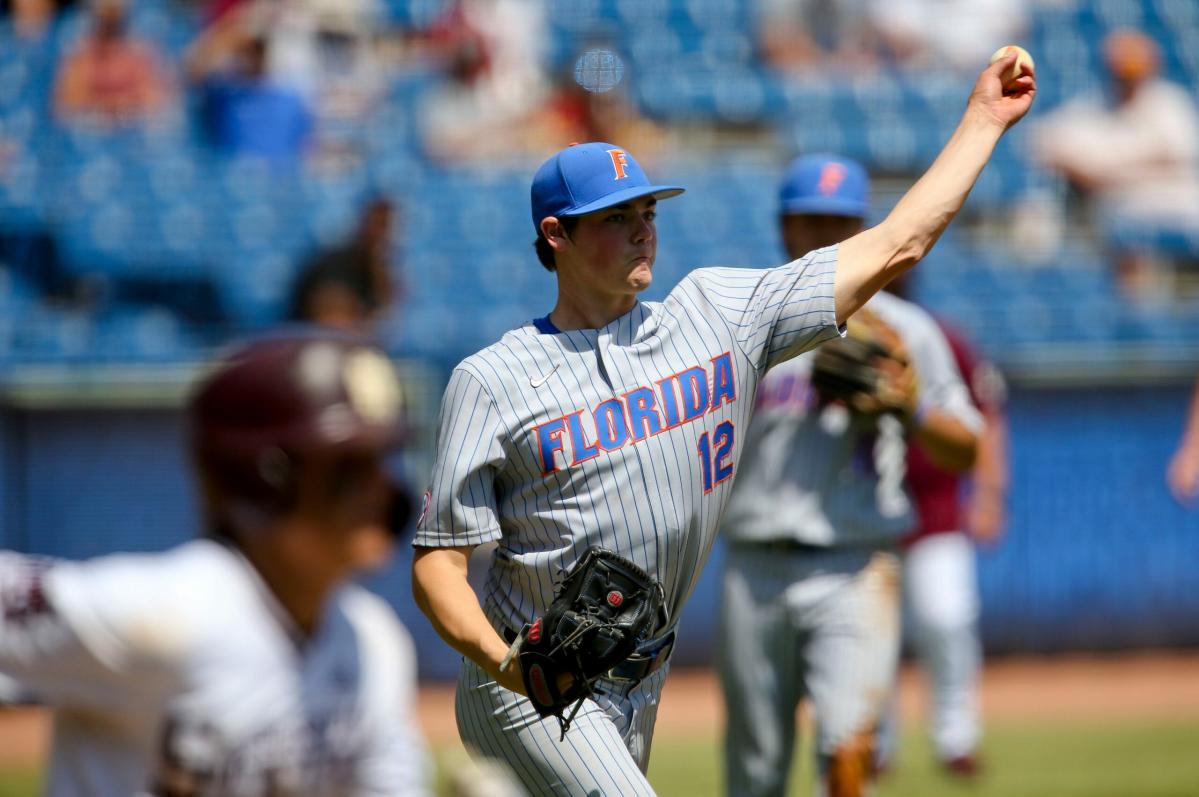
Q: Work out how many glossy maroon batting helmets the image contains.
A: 1